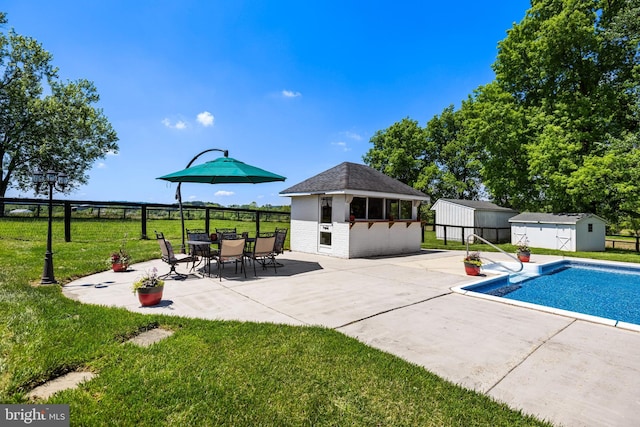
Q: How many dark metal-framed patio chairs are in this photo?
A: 6